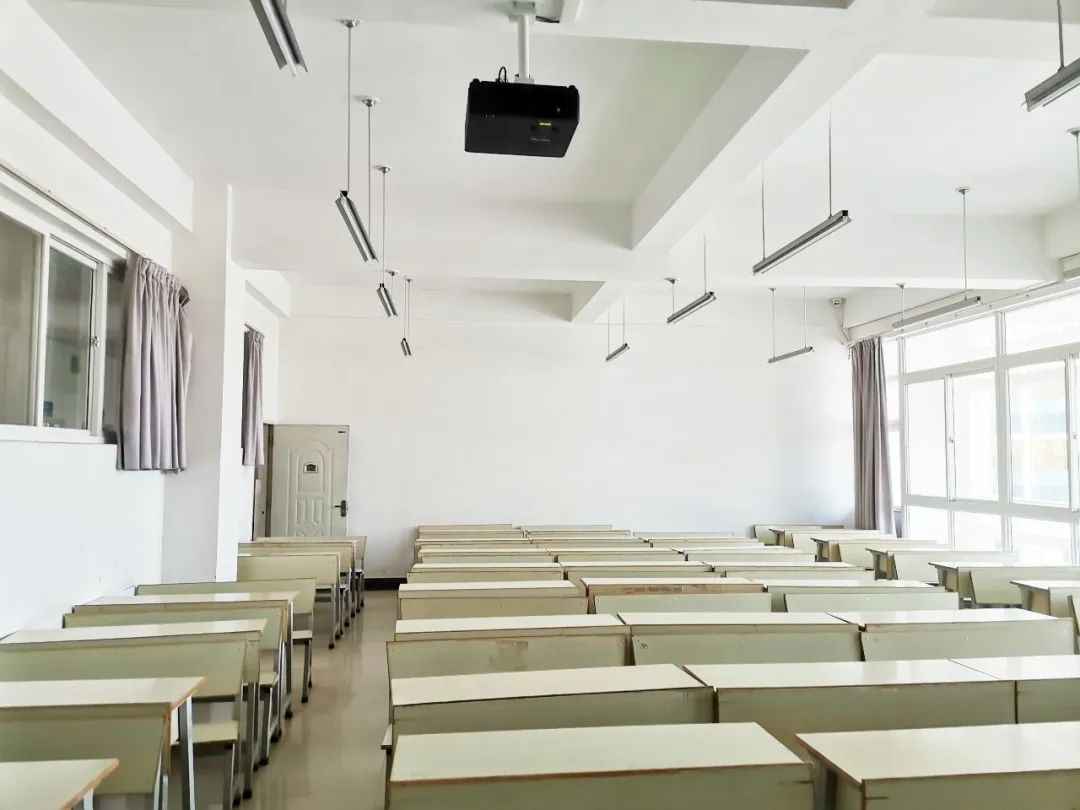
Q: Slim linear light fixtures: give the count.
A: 10